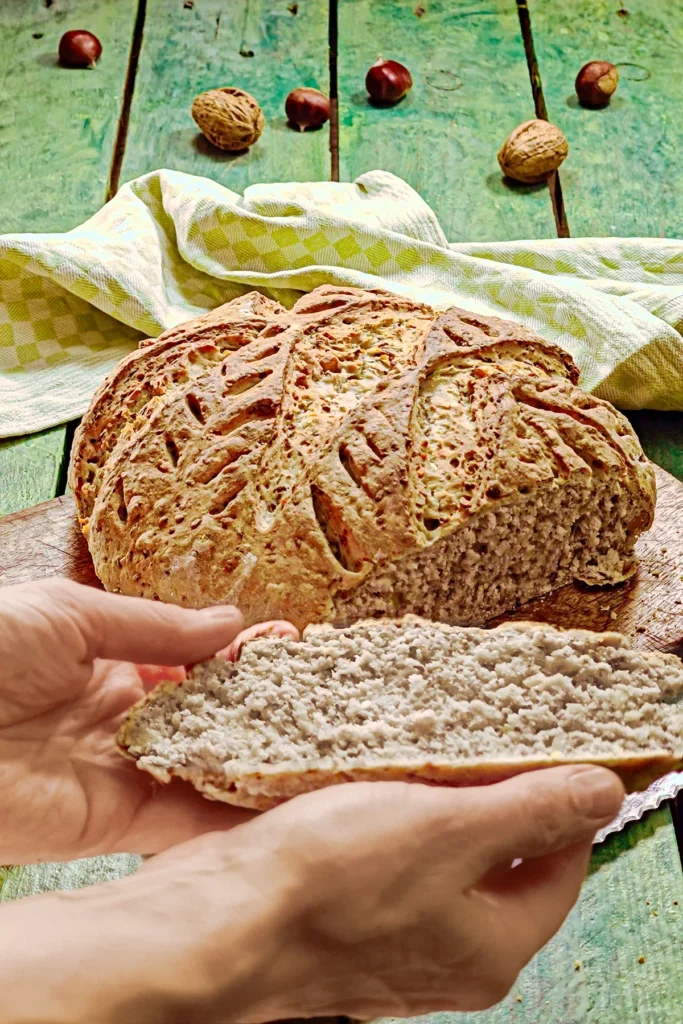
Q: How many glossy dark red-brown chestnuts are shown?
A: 4